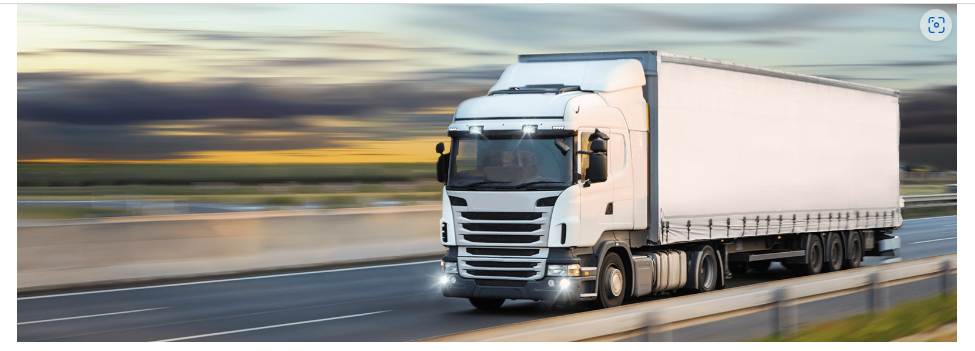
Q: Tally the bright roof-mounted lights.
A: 2